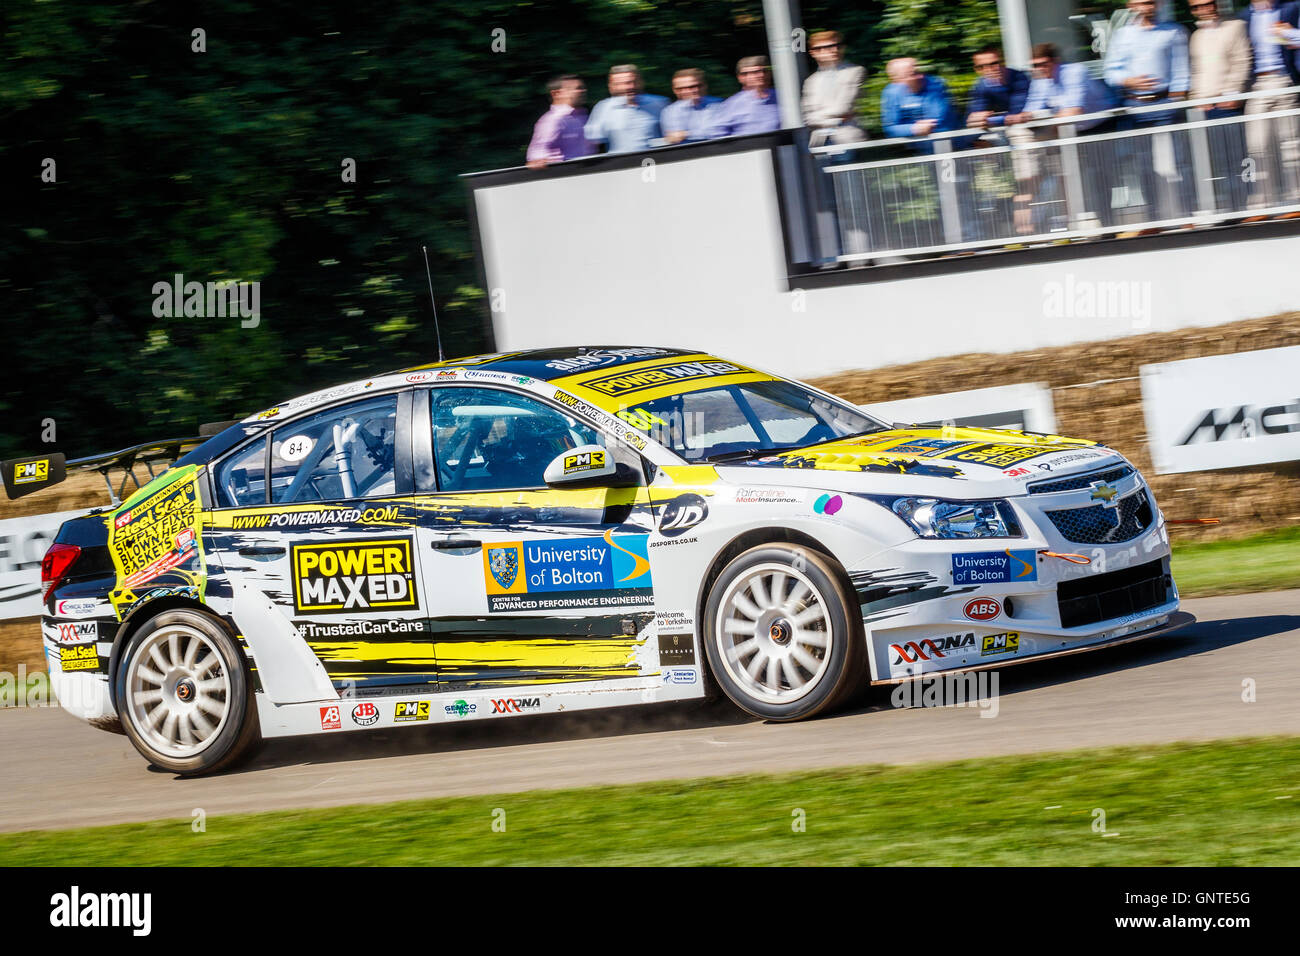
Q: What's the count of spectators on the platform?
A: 11